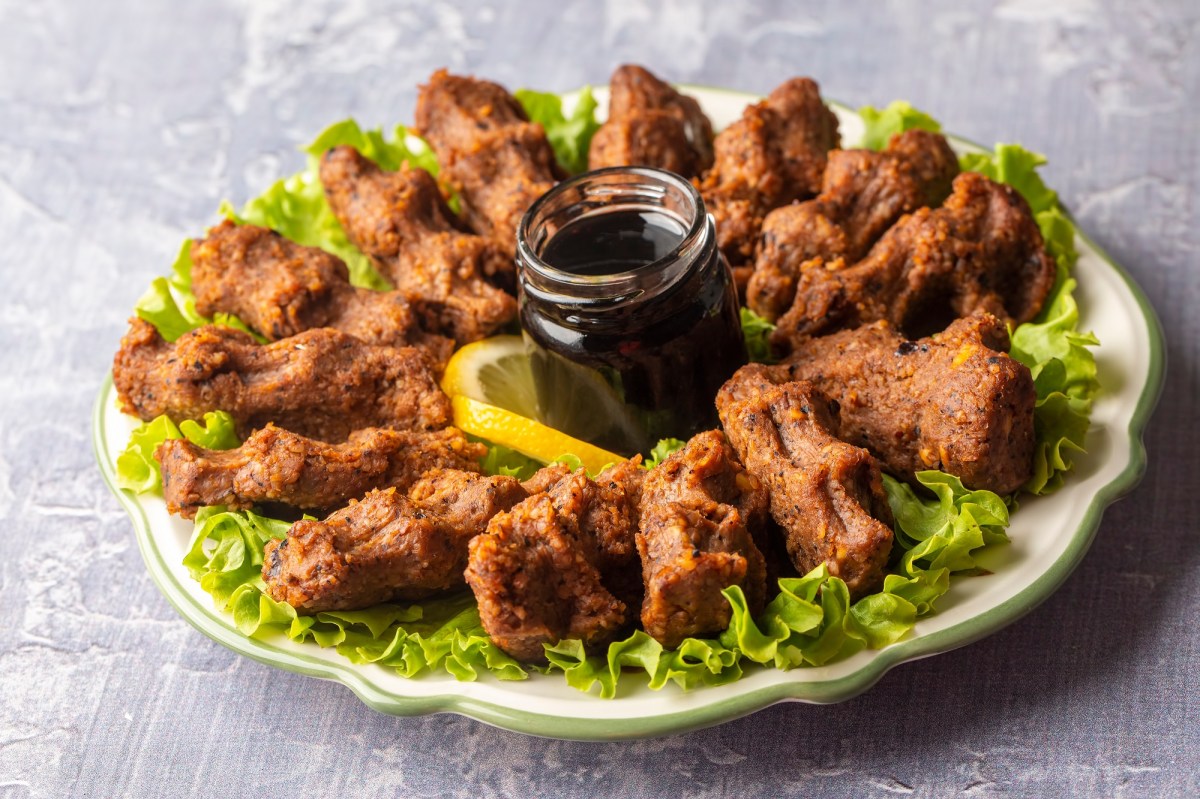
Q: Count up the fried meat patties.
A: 14